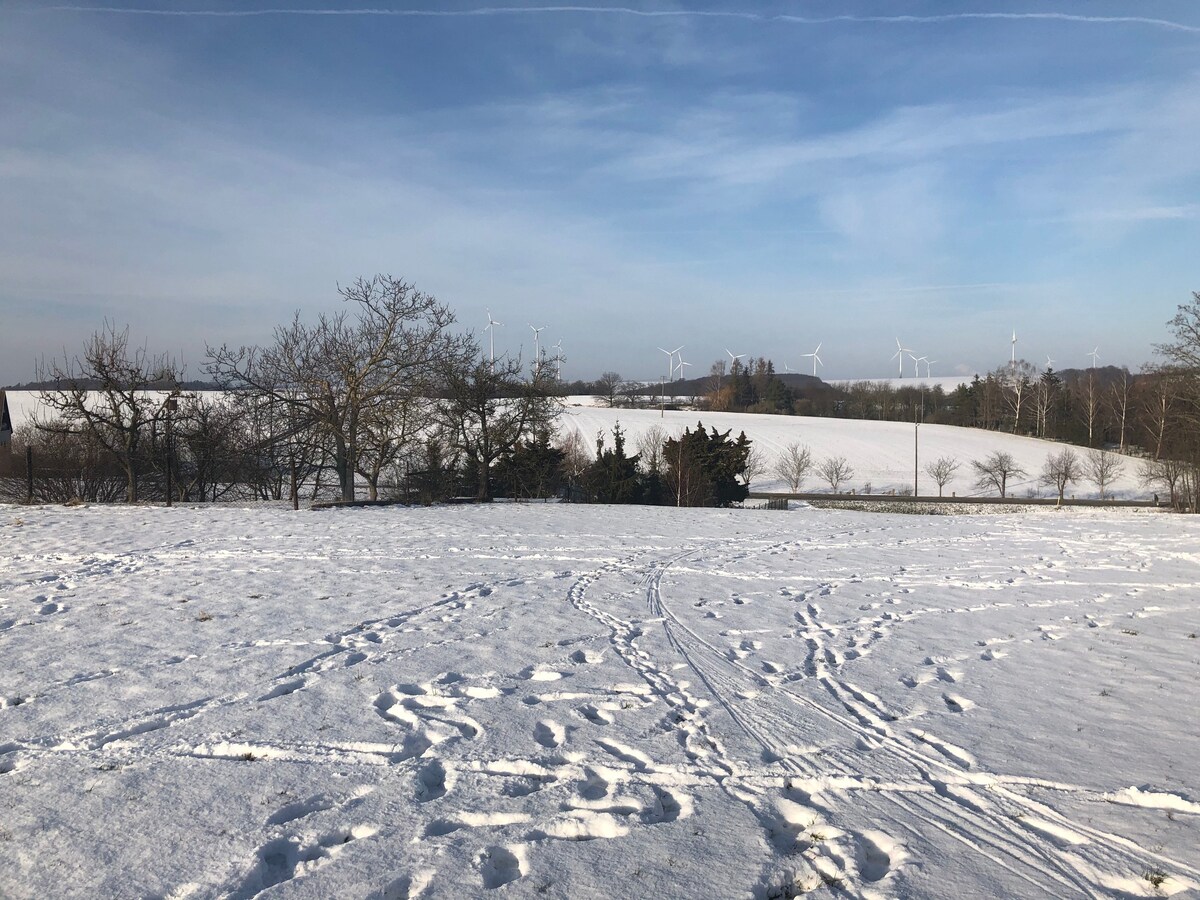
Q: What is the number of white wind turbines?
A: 14